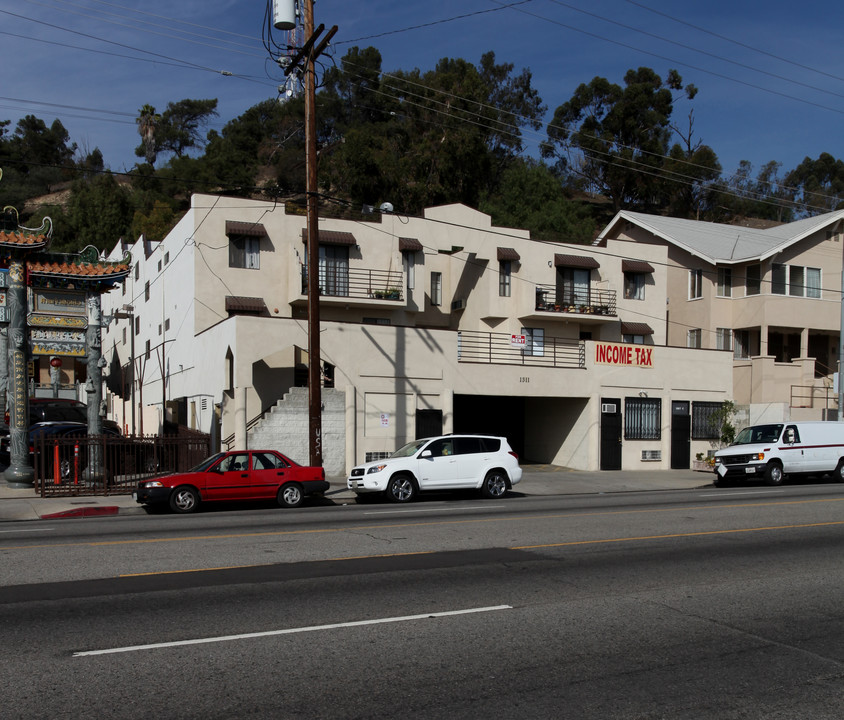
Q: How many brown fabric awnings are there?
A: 8